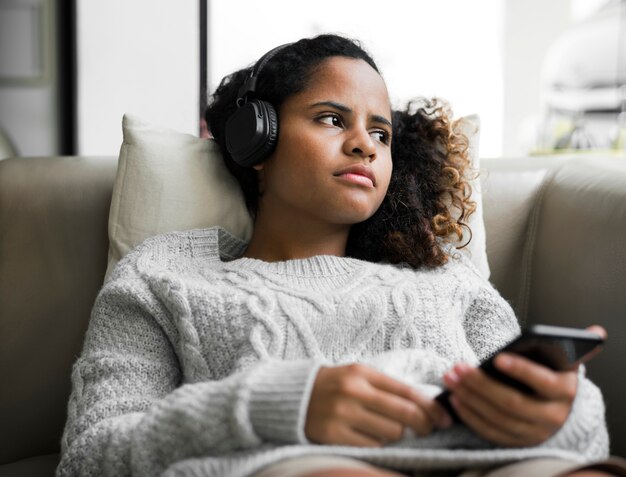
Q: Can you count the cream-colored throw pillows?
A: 1